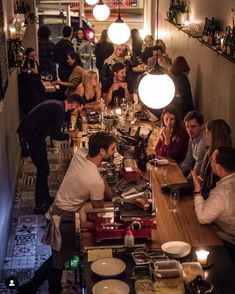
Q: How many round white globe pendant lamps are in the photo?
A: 4